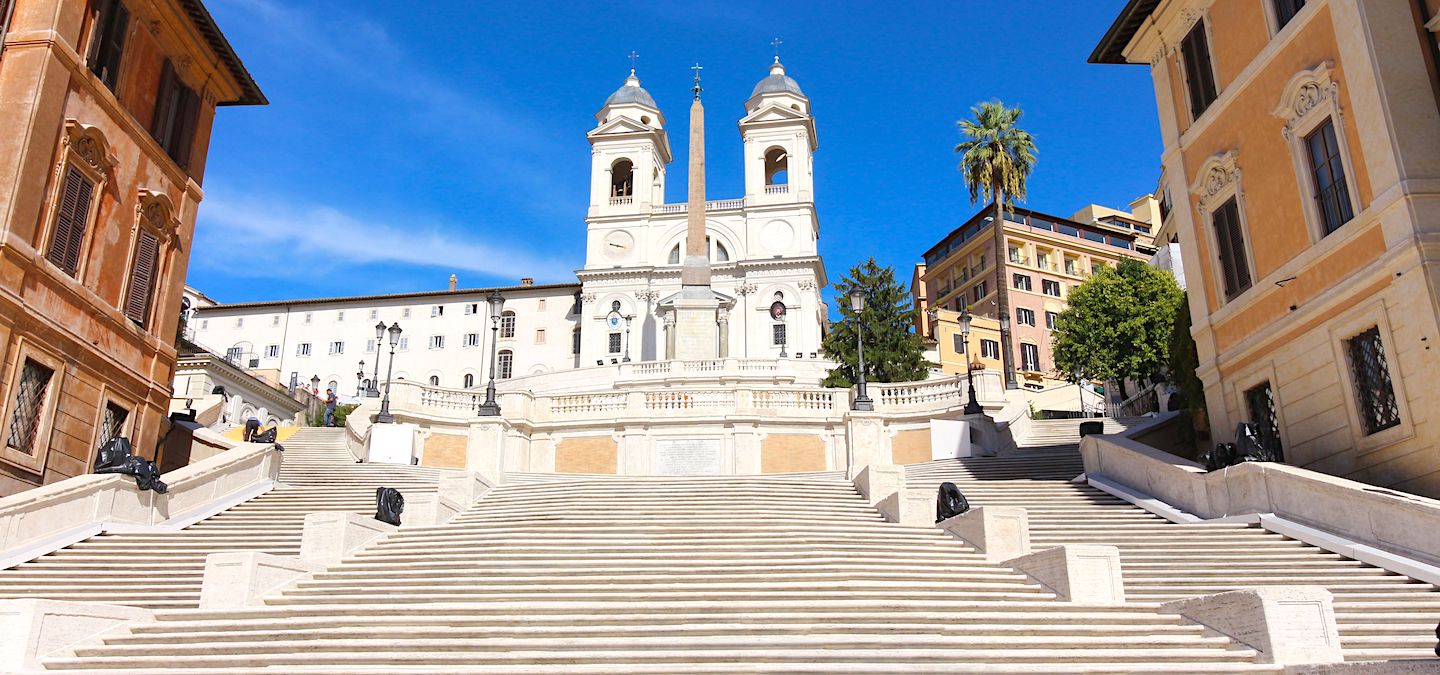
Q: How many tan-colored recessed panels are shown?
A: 4